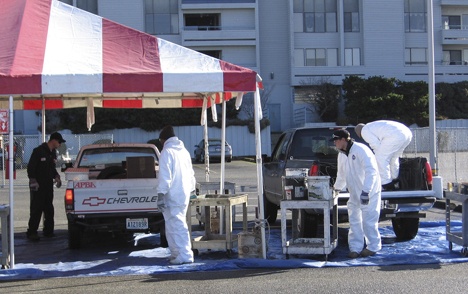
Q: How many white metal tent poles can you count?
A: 5